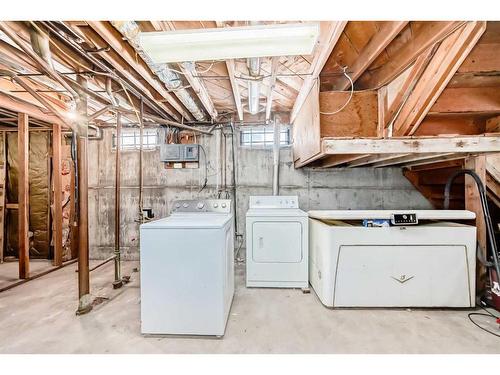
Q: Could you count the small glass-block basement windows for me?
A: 2